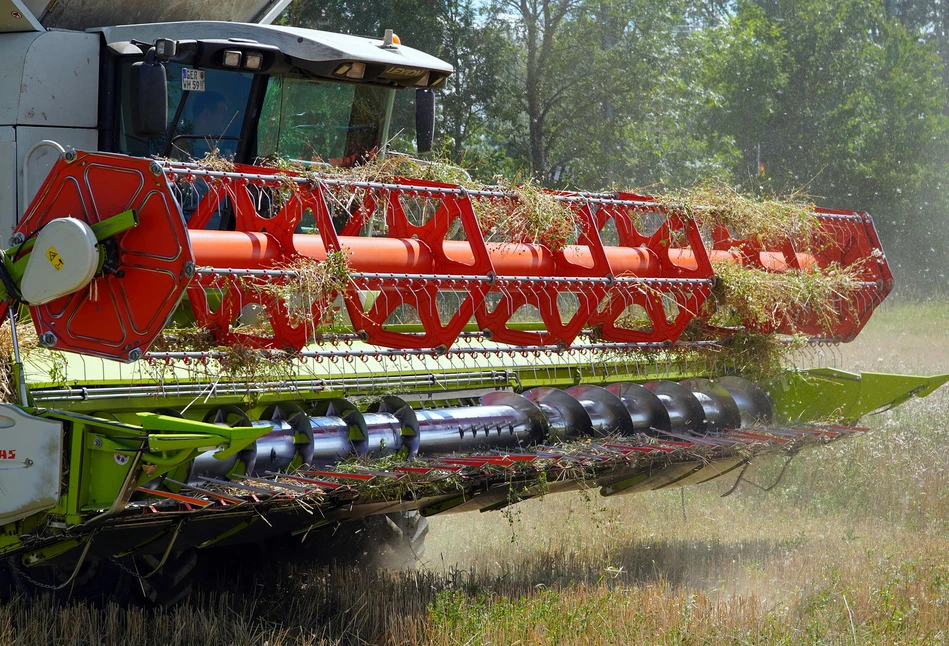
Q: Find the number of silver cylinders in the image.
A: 1